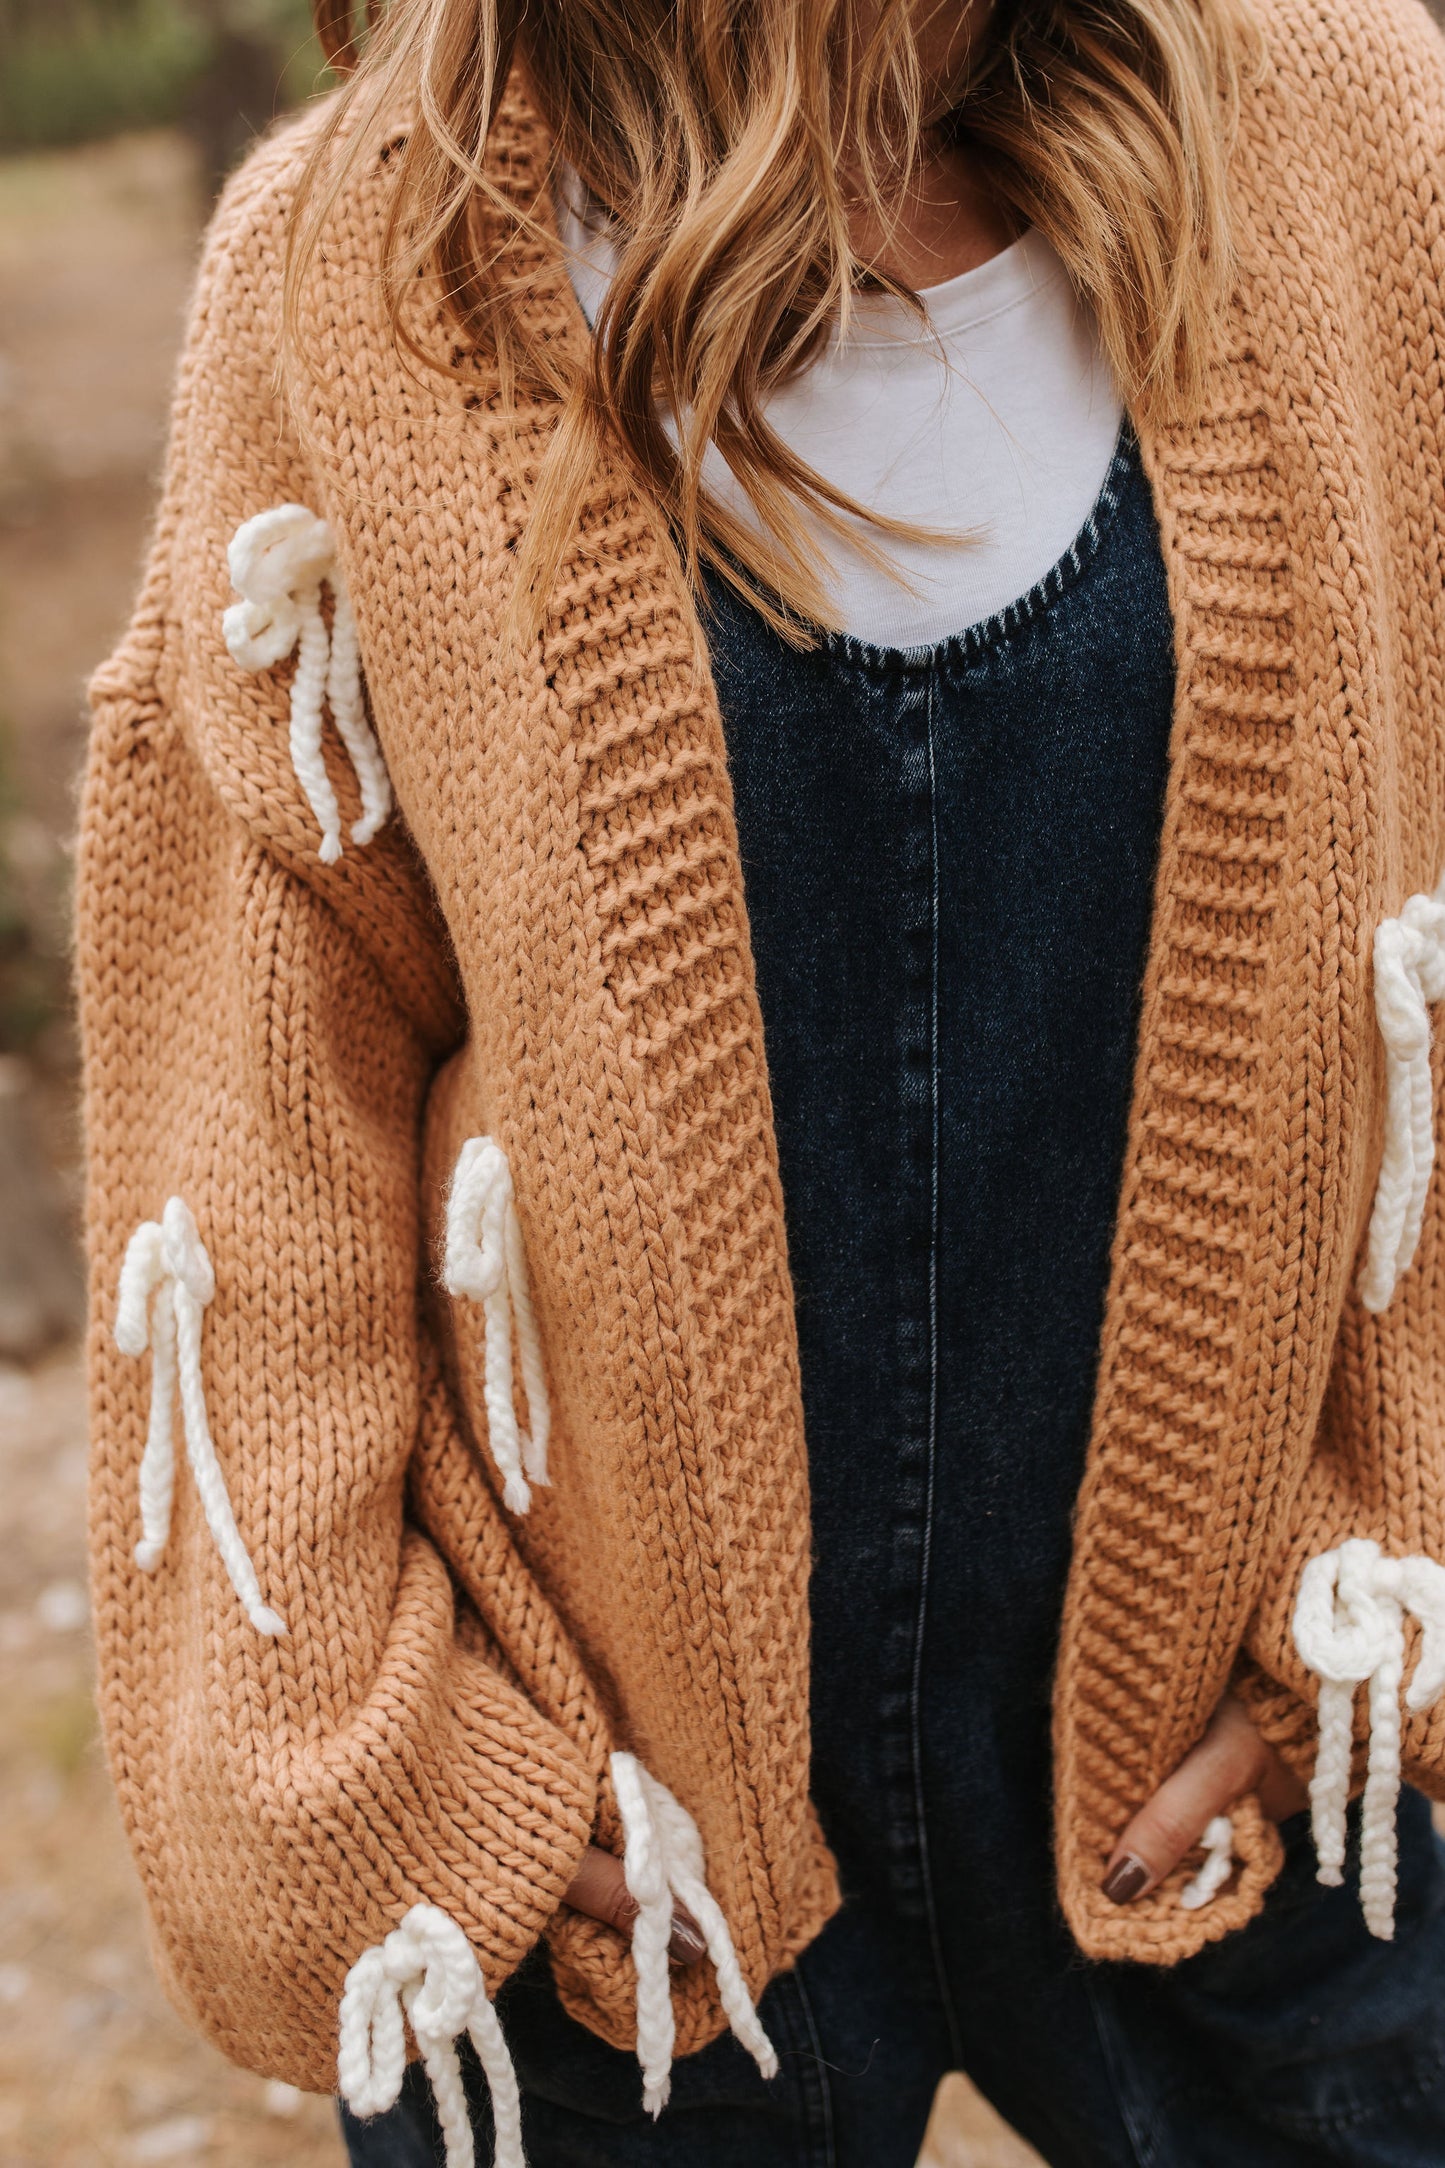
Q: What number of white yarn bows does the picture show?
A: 7